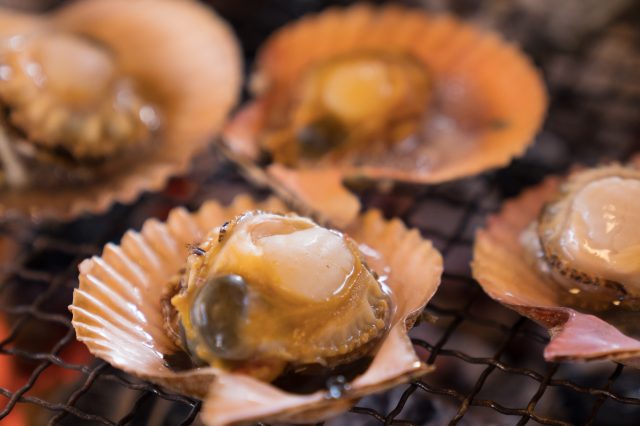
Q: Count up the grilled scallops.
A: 4